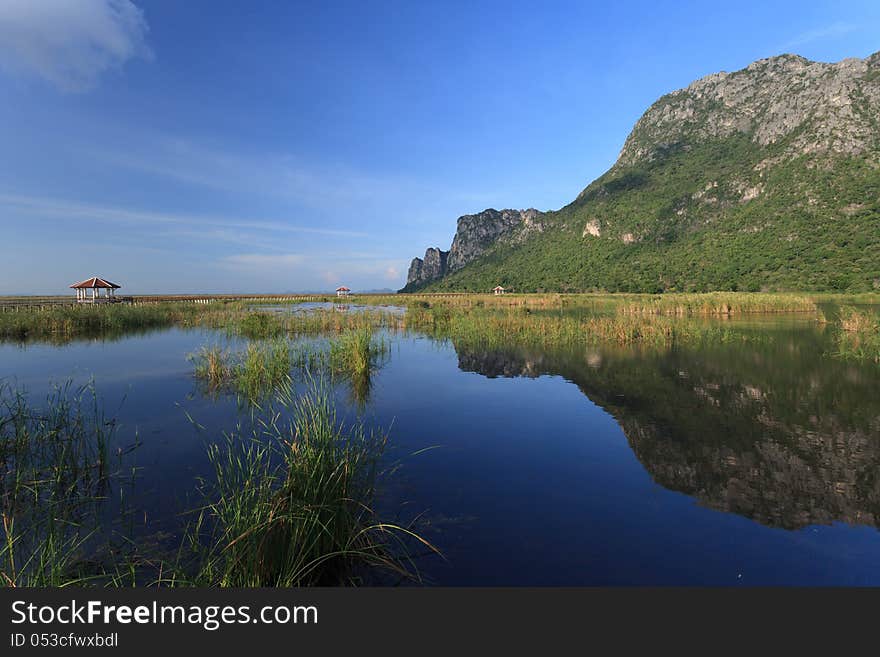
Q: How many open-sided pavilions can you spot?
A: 3